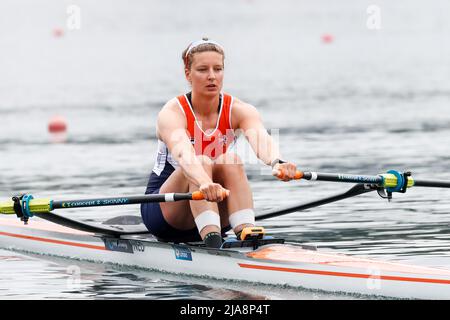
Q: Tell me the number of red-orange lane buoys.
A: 3